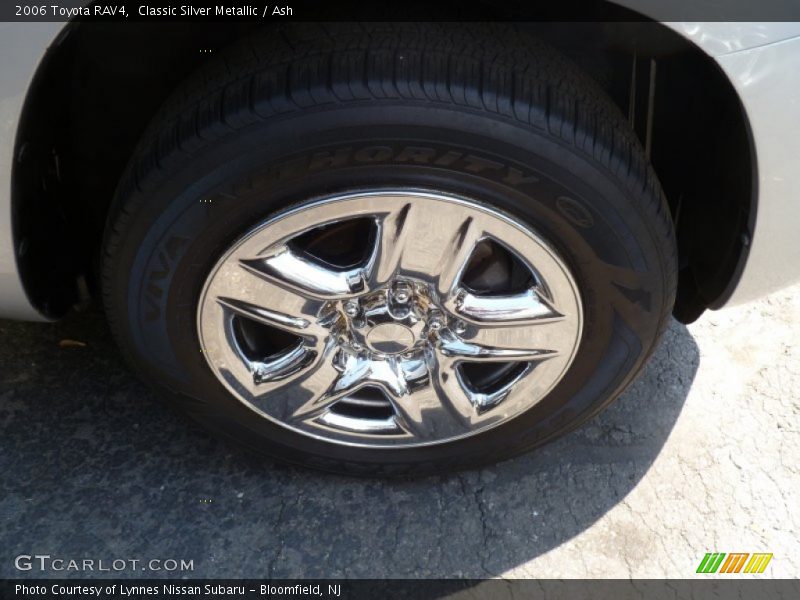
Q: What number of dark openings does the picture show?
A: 5